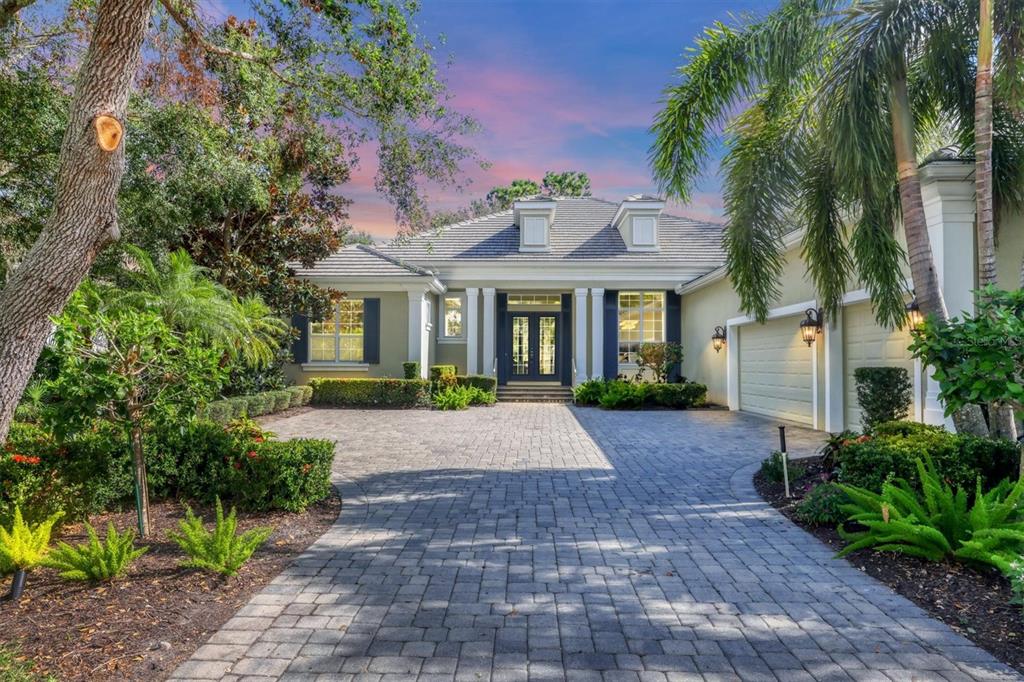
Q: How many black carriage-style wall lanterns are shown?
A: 3